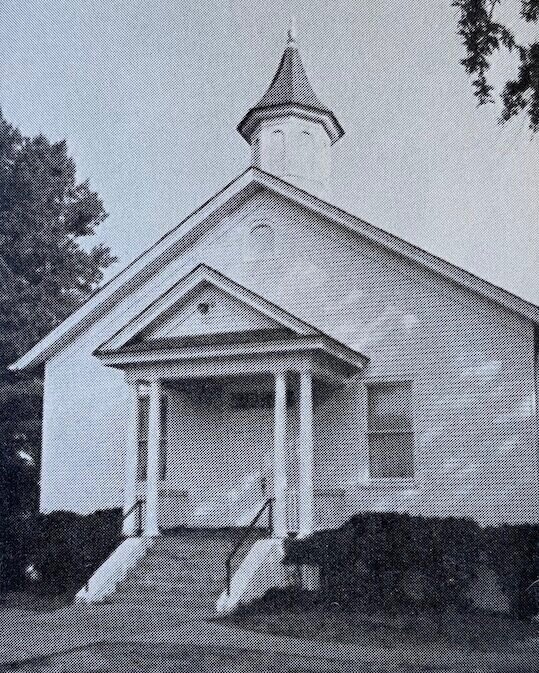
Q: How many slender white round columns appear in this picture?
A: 4